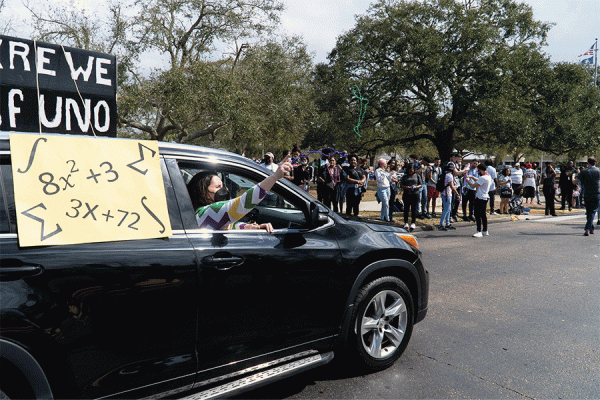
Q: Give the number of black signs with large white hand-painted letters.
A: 1